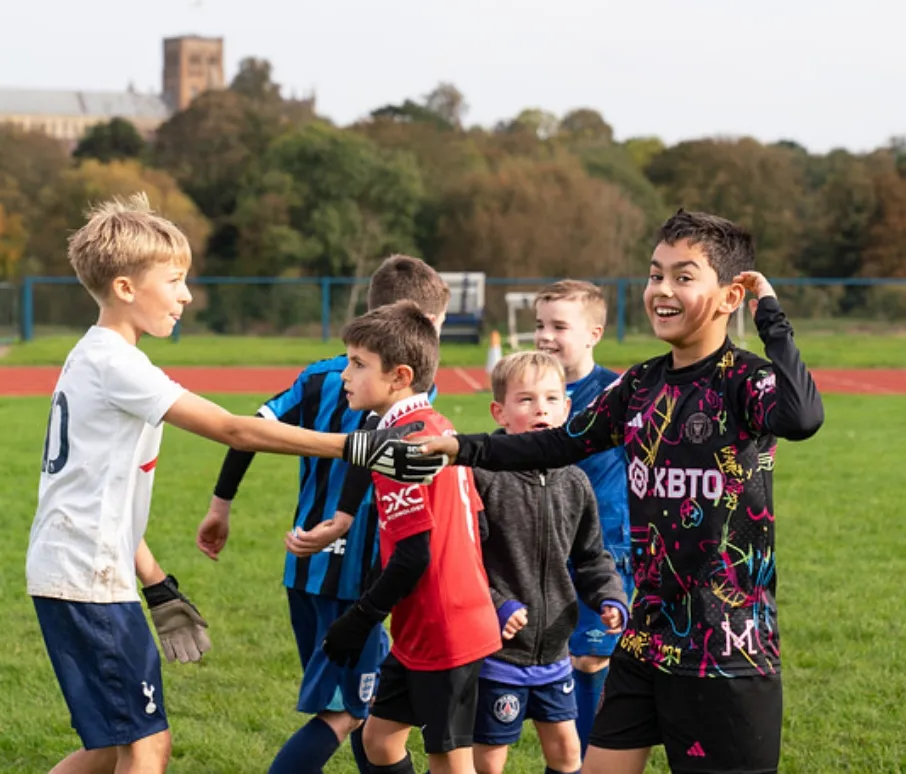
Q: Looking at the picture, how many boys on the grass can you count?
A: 6